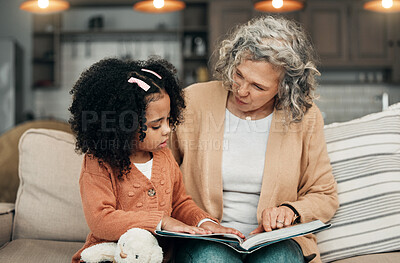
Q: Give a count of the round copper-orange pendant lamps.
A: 4